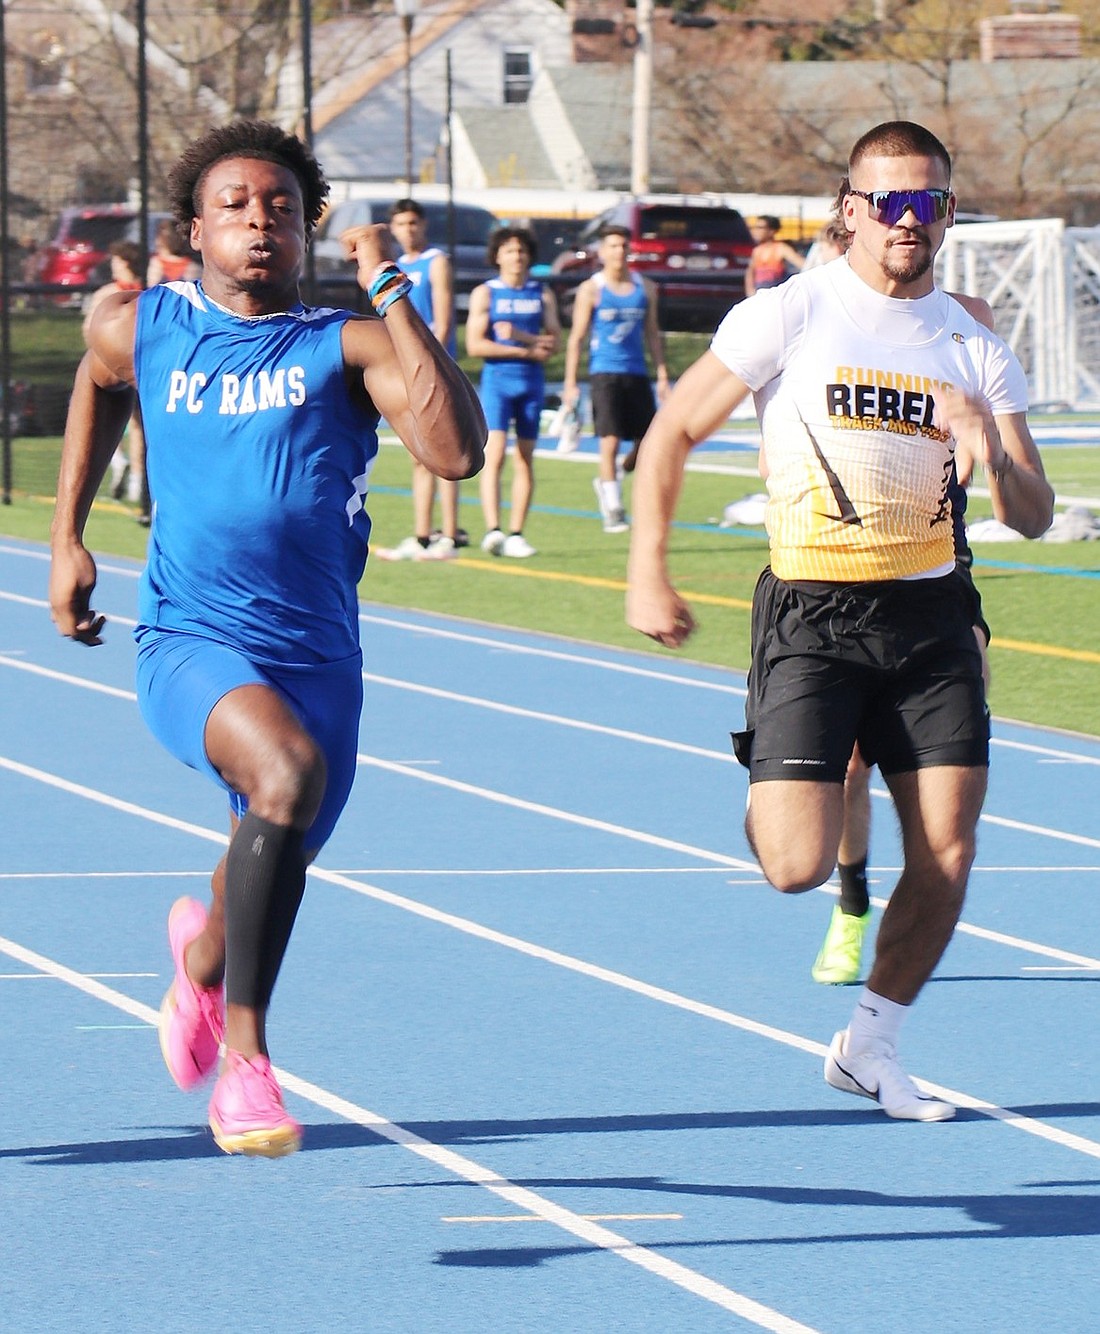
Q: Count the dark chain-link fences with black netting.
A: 1